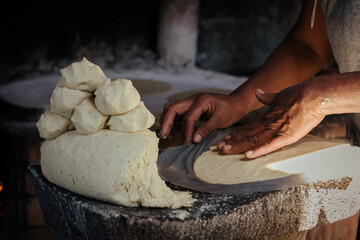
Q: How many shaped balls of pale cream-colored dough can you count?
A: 6